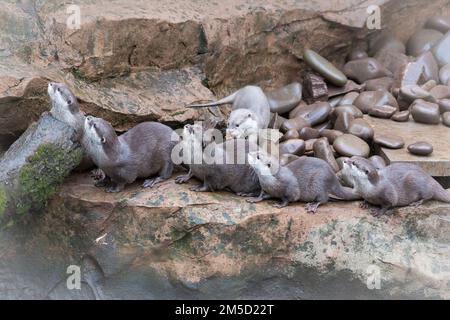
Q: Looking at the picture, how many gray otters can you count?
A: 6